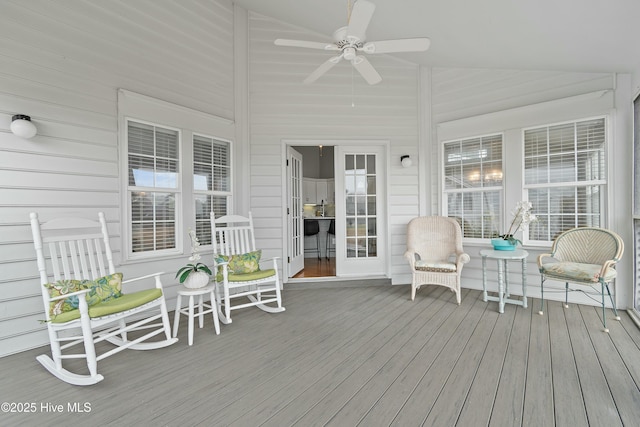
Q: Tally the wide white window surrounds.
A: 2